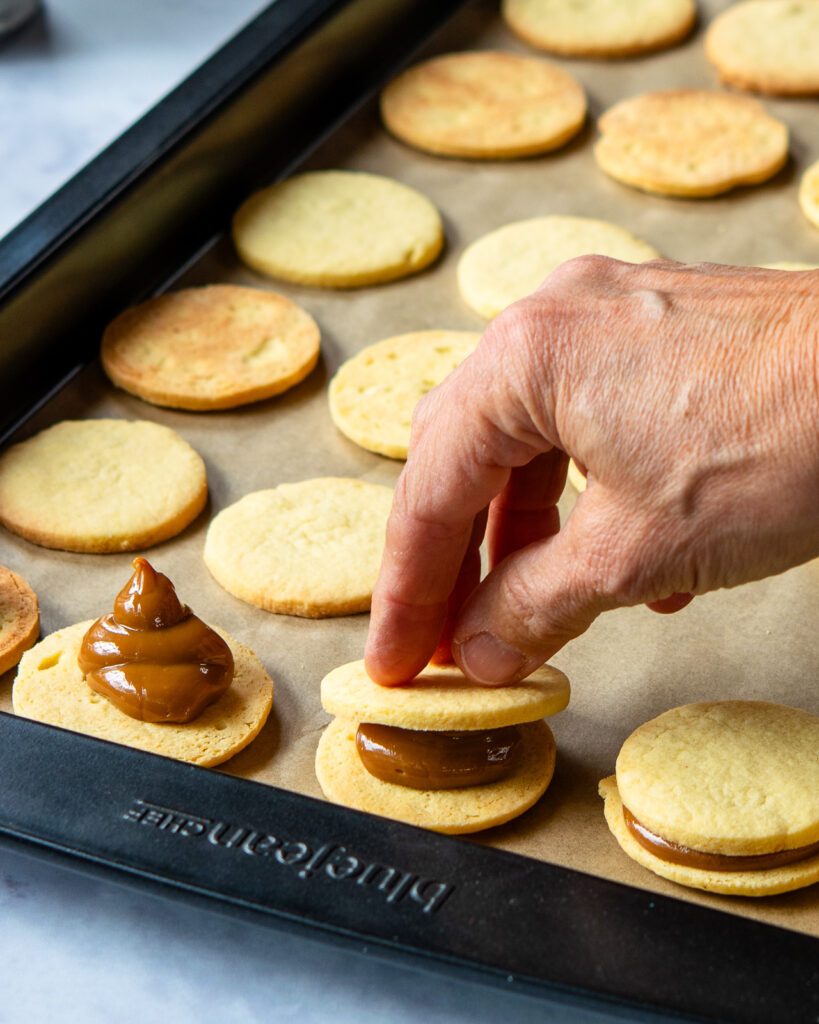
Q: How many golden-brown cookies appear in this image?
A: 4